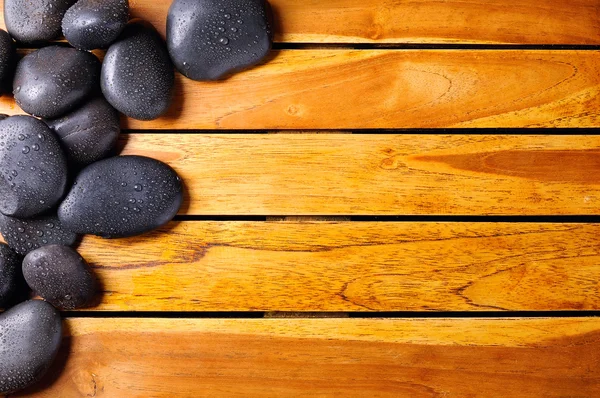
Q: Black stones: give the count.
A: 13